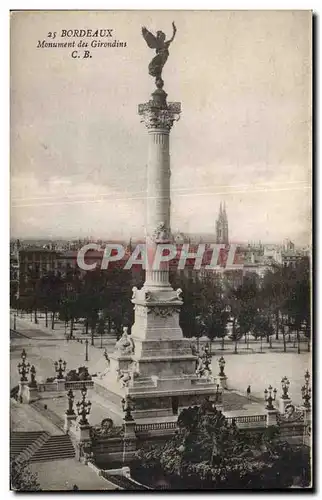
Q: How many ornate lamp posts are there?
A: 11